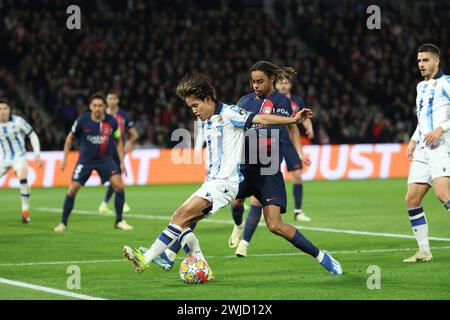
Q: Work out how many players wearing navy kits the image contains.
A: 4